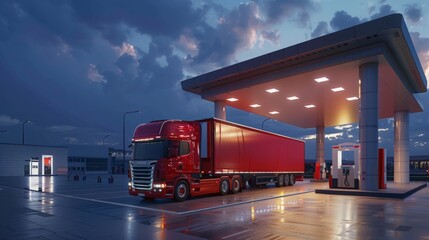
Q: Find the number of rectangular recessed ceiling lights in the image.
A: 9